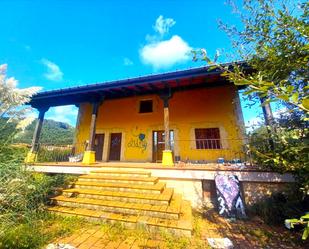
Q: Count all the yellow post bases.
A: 3